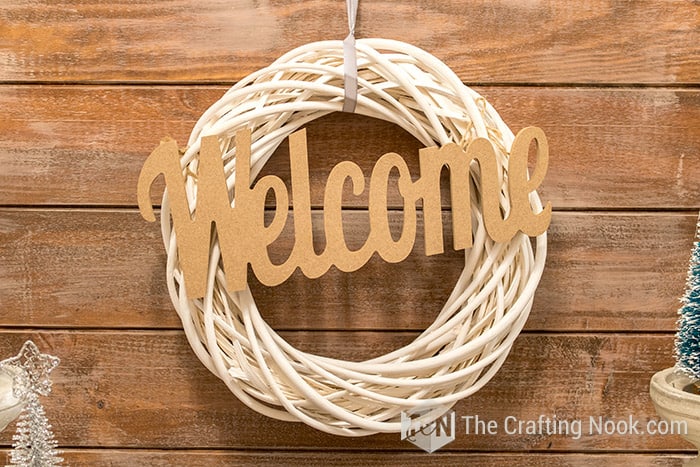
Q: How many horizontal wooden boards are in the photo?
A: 5